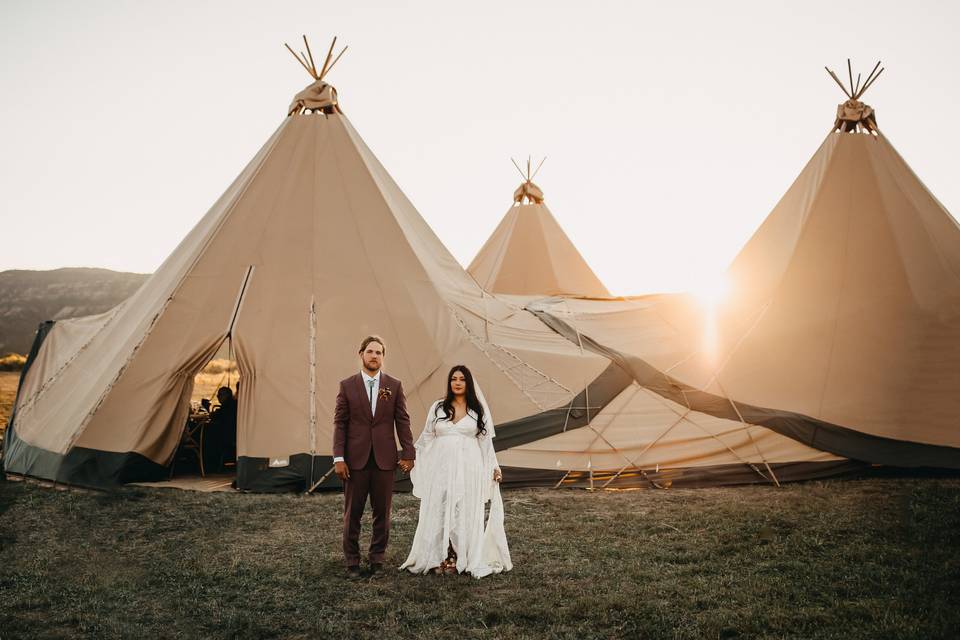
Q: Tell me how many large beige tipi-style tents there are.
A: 3